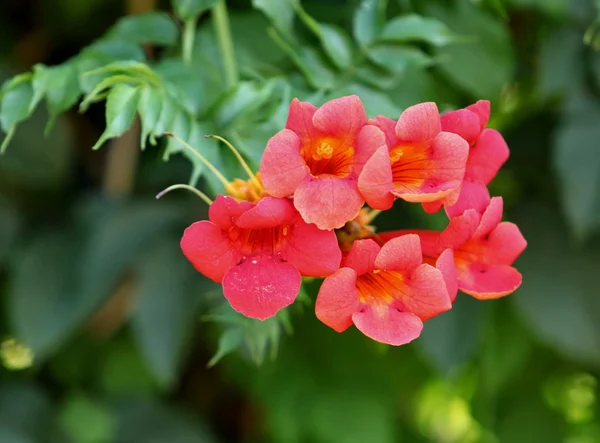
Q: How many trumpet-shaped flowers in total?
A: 6